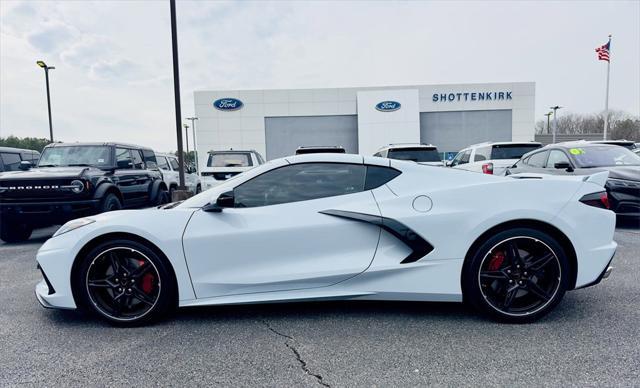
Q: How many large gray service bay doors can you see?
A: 2